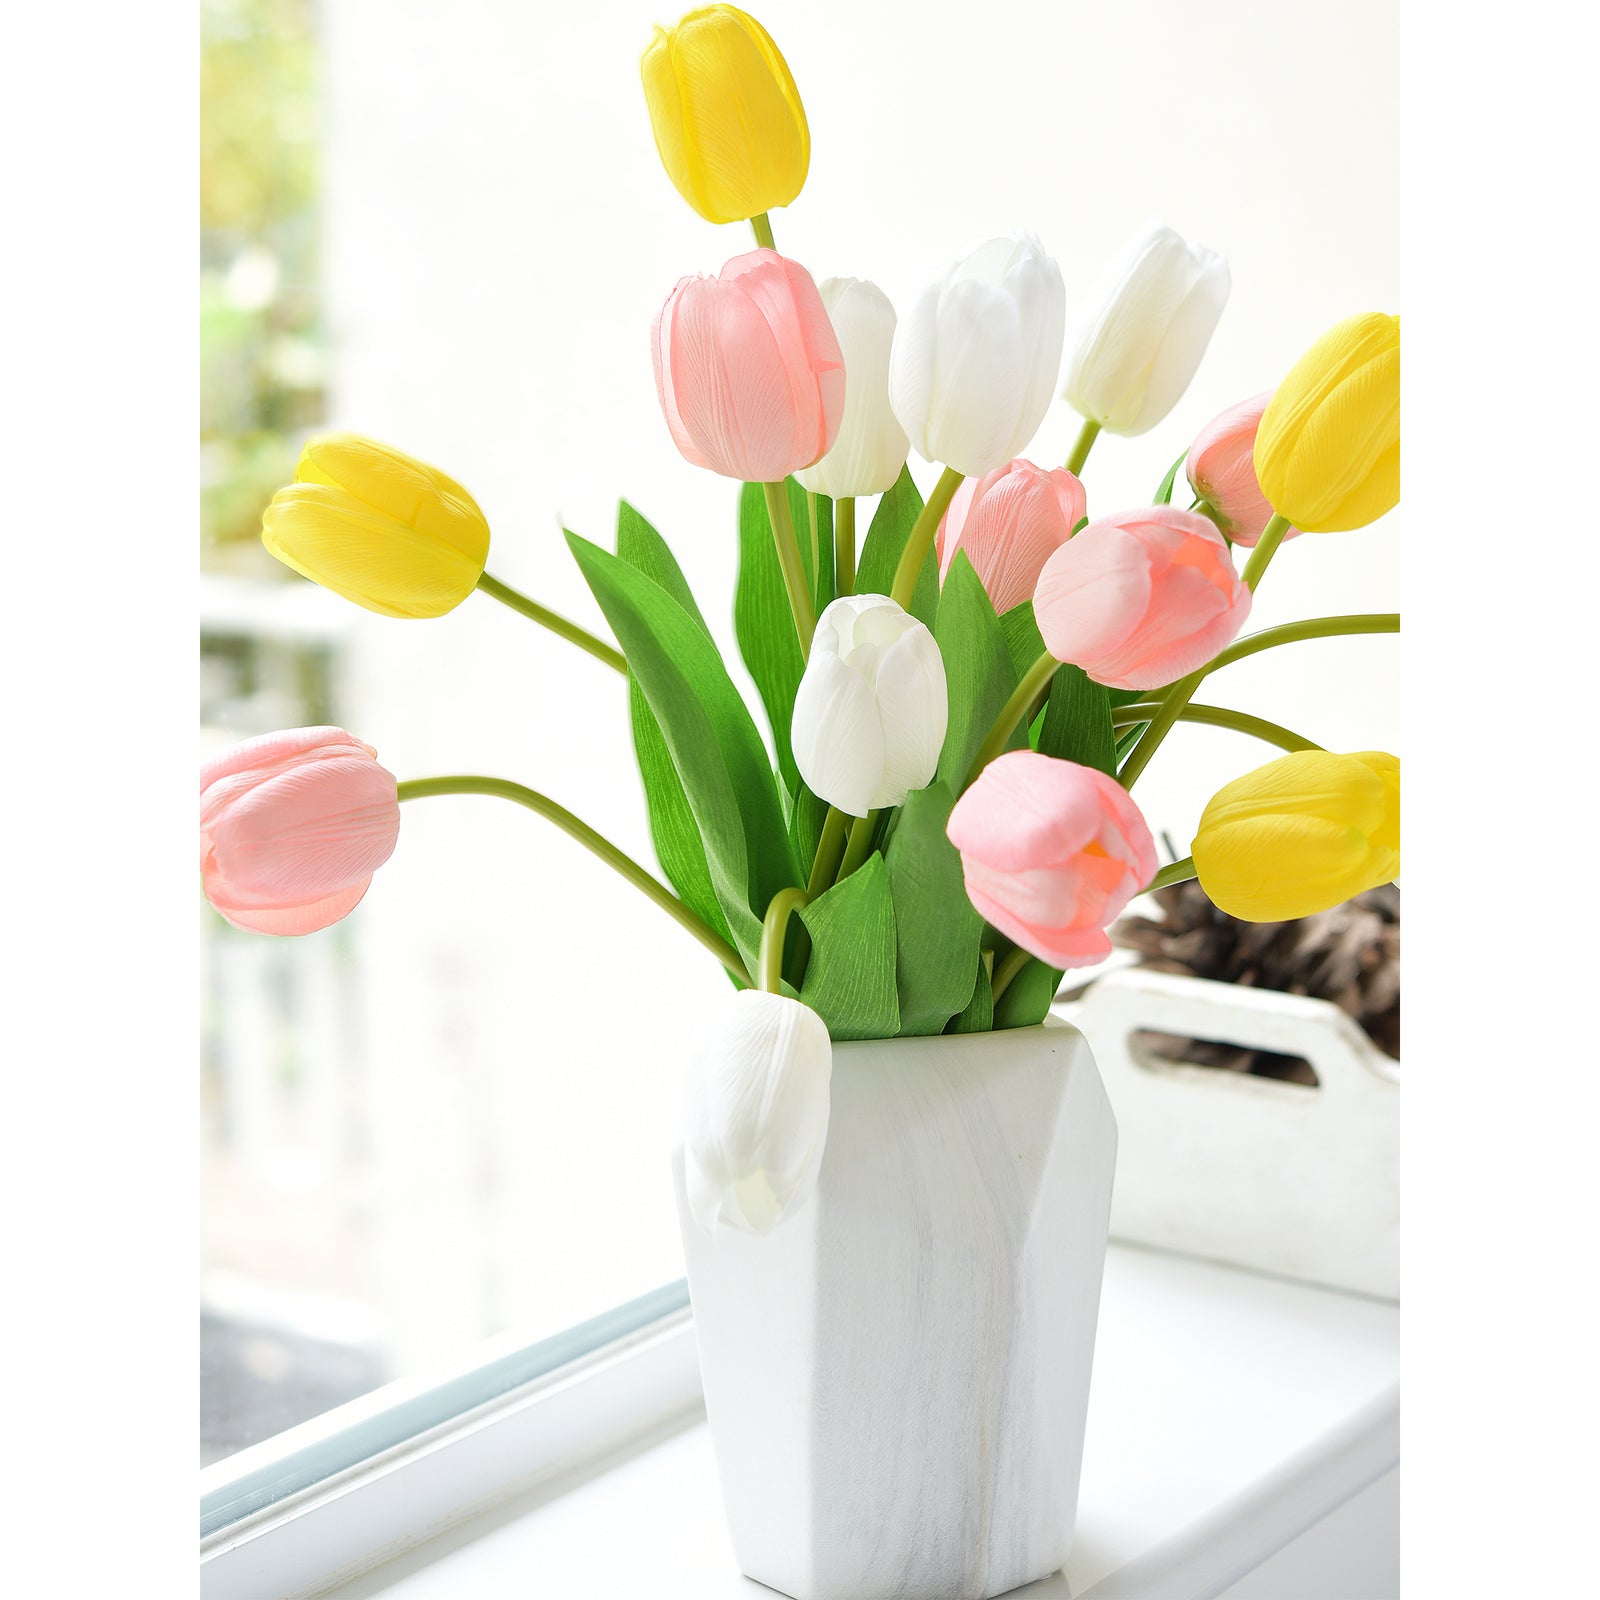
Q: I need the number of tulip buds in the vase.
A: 15